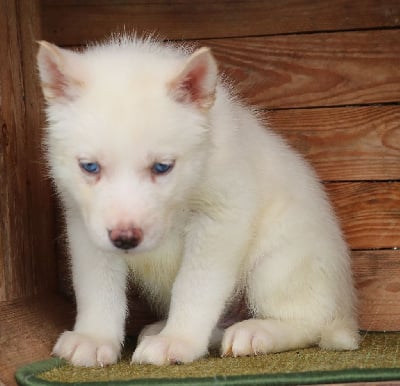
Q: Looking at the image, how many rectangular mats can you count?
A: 1